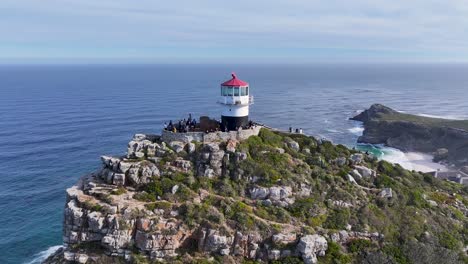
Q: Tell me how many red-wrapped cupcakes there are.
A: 0